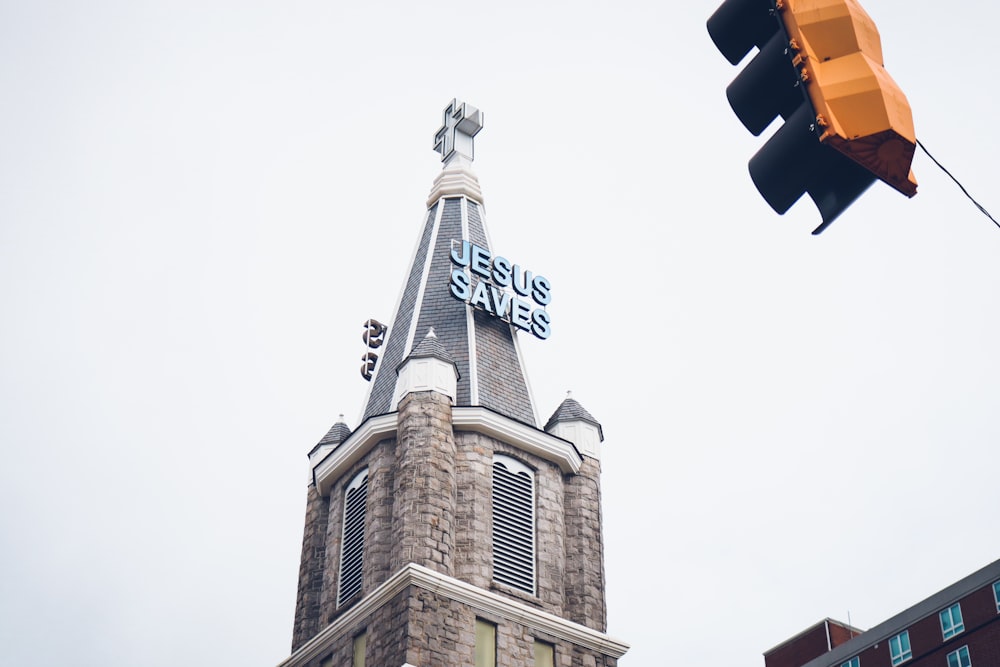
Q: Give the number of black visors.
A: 3